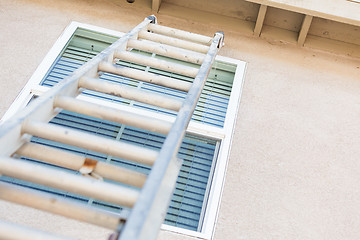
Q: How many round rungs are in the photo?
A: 12